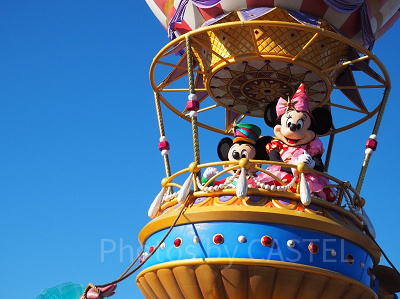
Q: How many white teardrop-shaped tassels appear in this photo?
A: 5